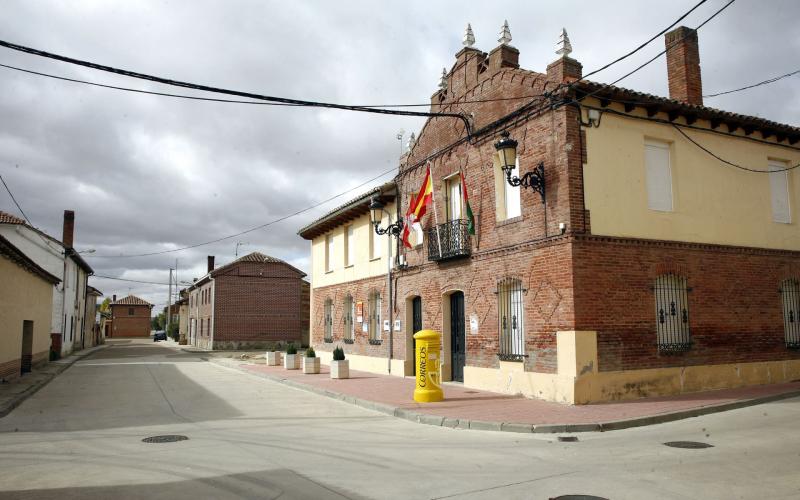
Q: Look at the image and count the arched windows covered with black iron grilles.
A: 6